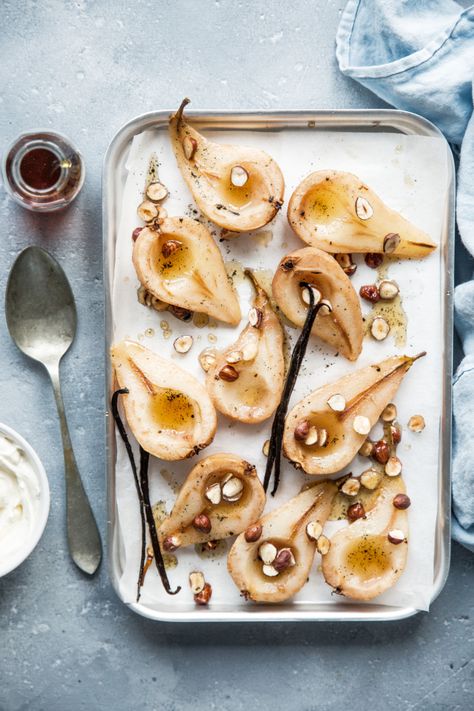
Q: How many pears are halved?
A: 10